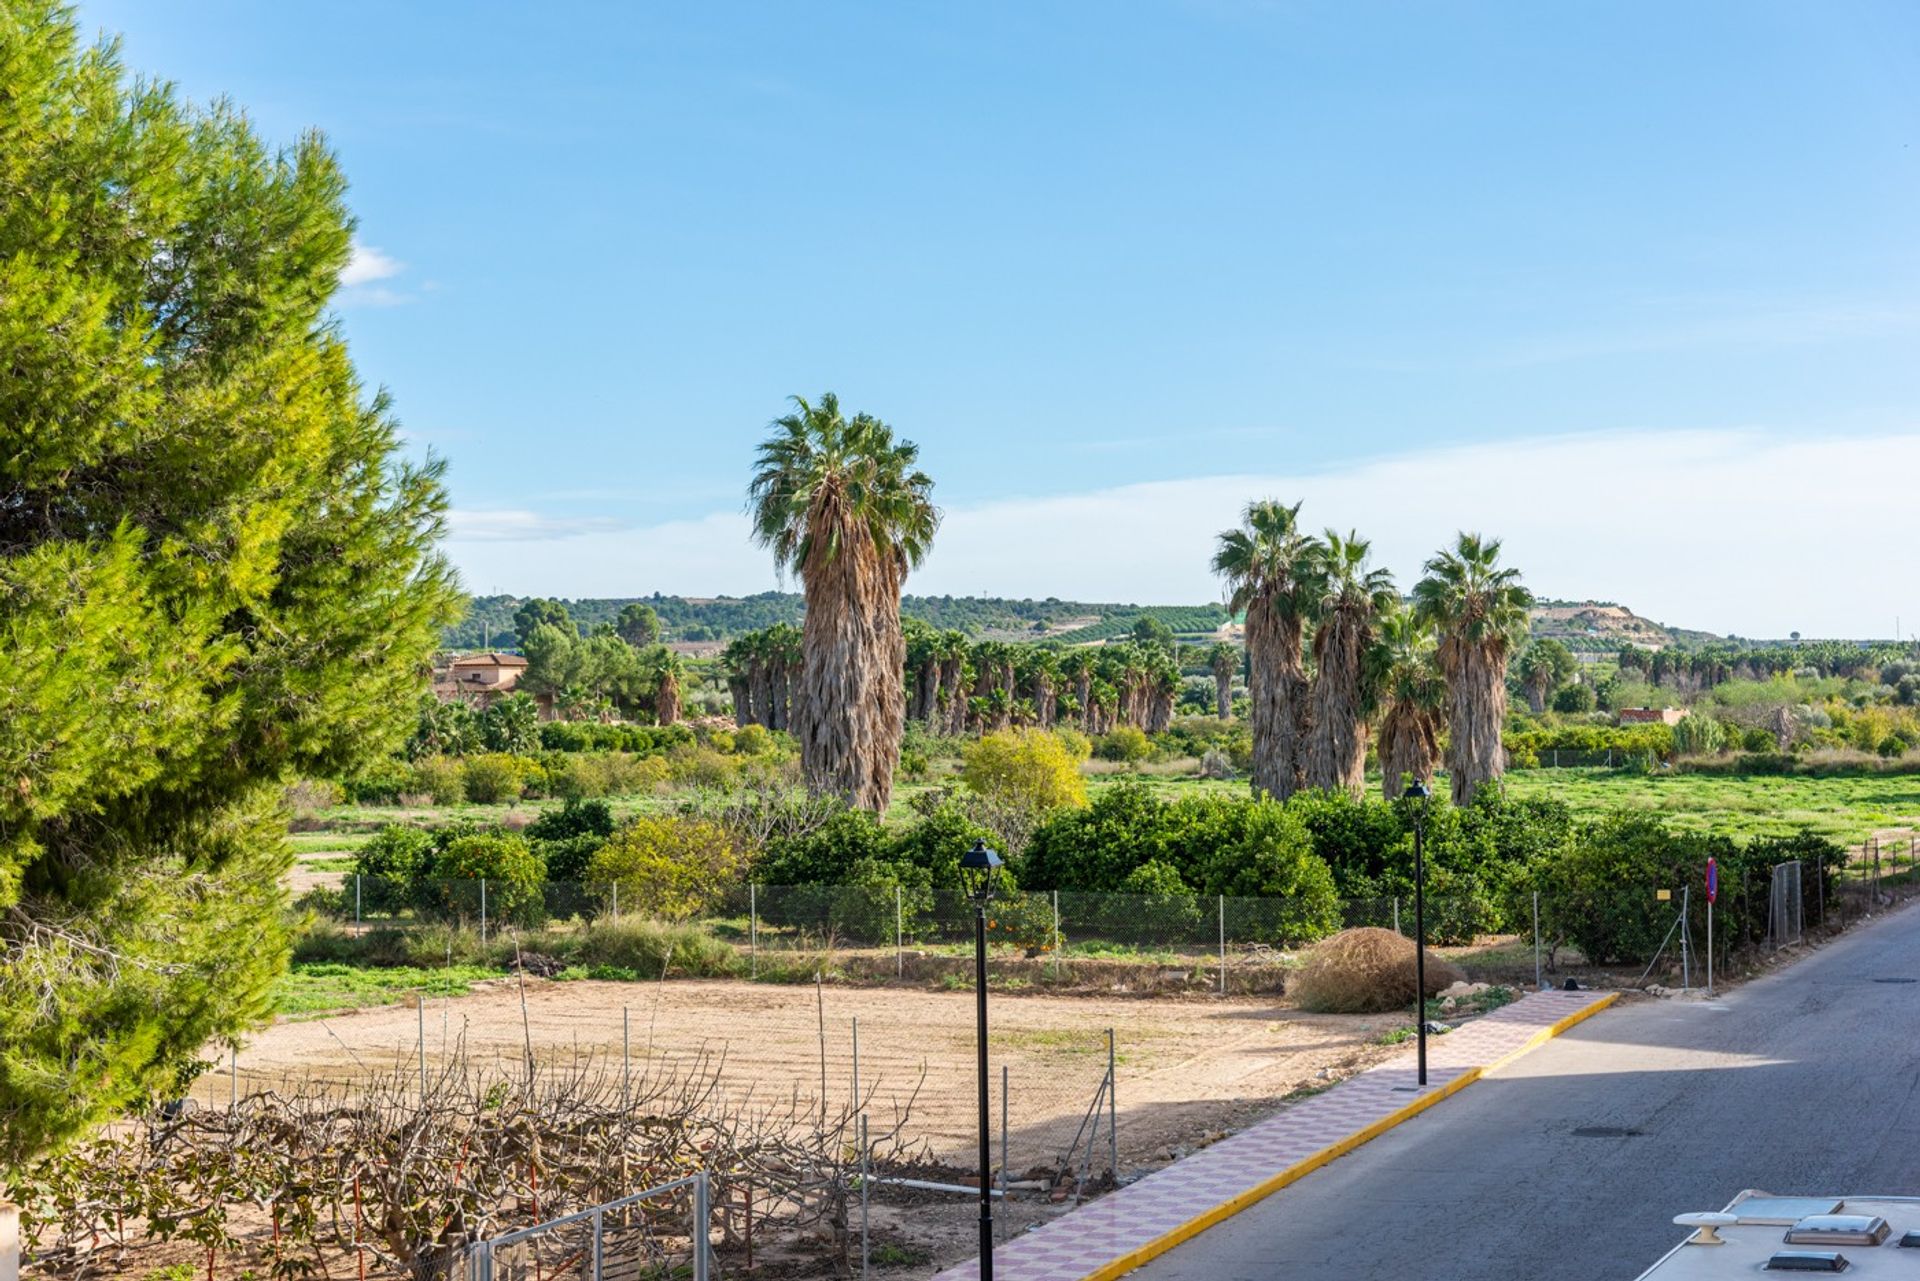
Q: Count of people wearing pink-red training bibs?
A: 0